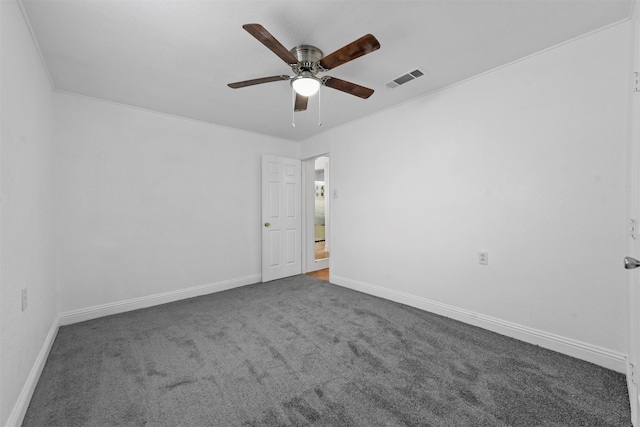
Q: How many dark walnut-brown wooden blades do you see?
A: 5